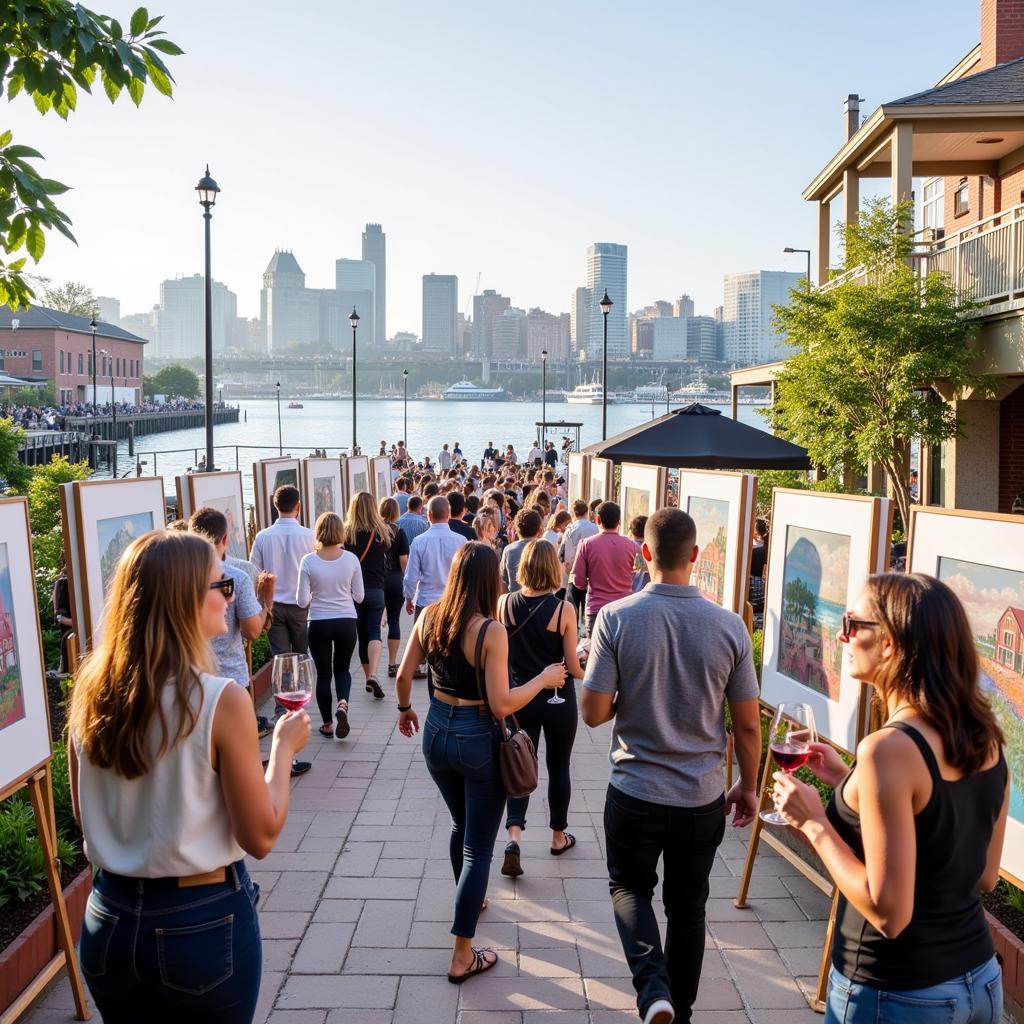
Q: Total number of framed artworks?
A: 13